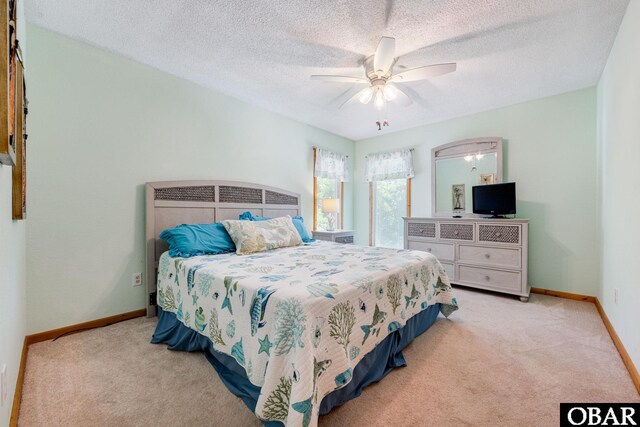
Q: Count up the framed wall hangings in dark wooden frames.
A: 2